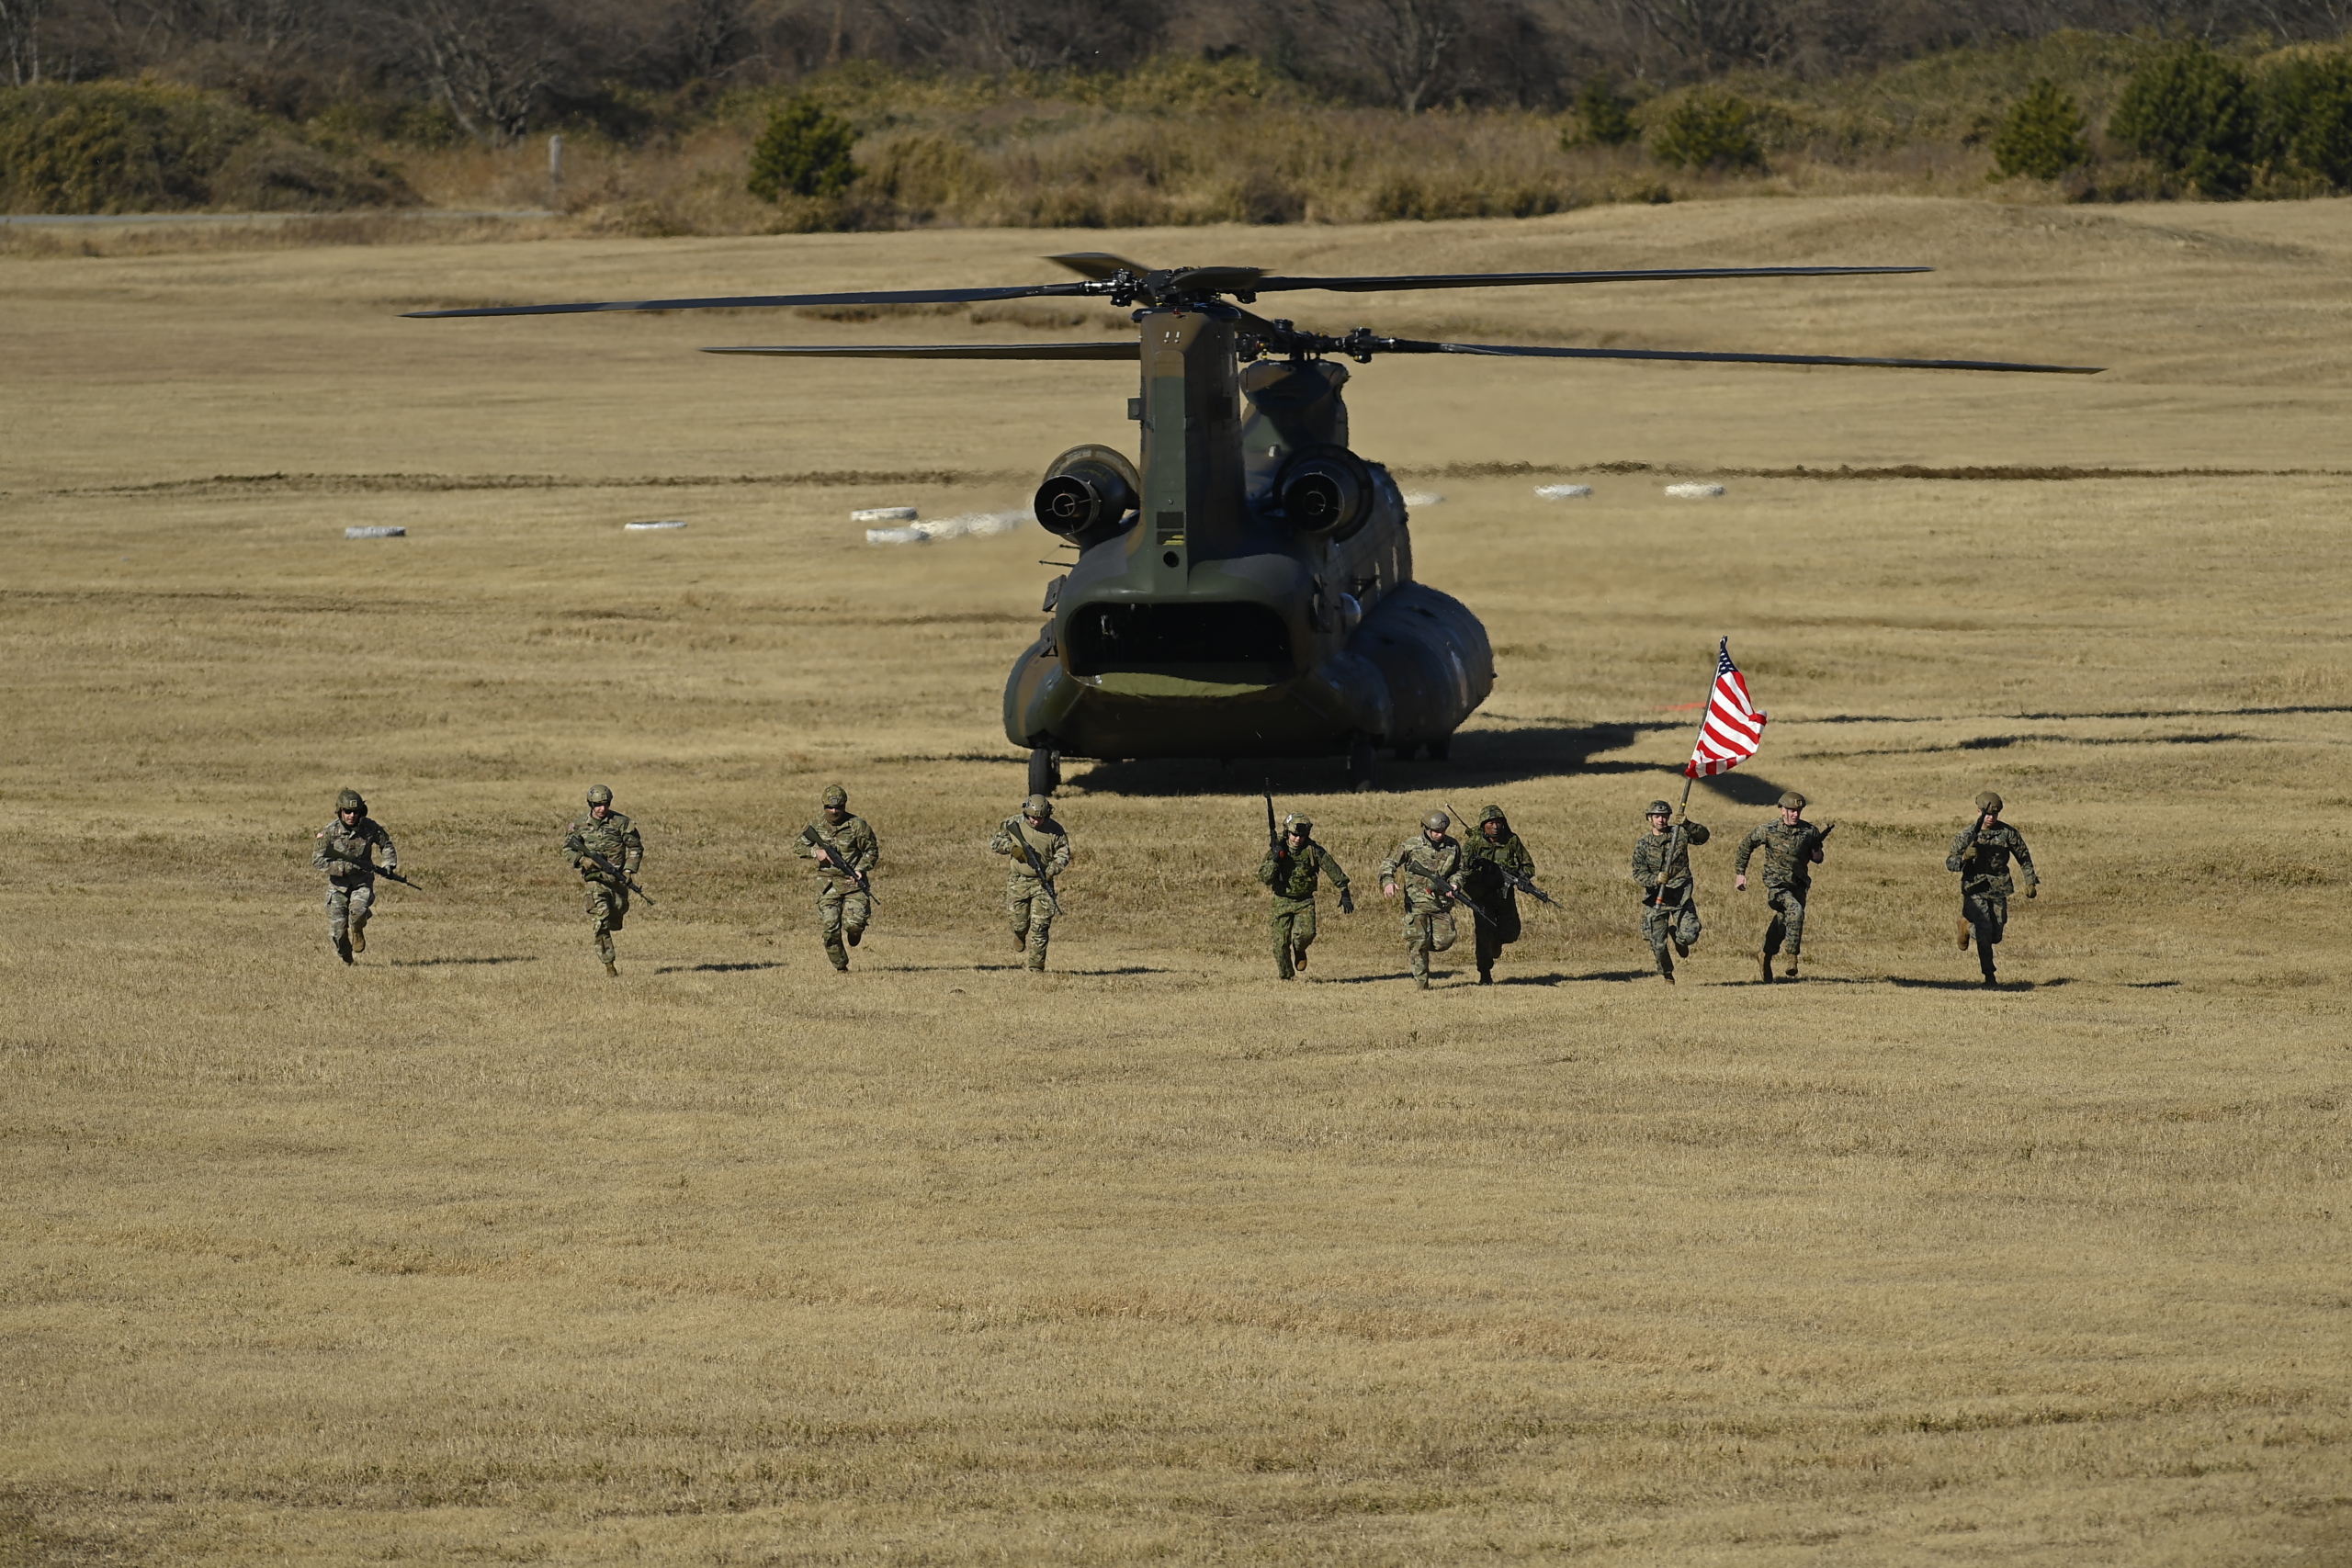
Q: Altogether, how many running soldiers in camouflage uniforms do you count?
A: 10